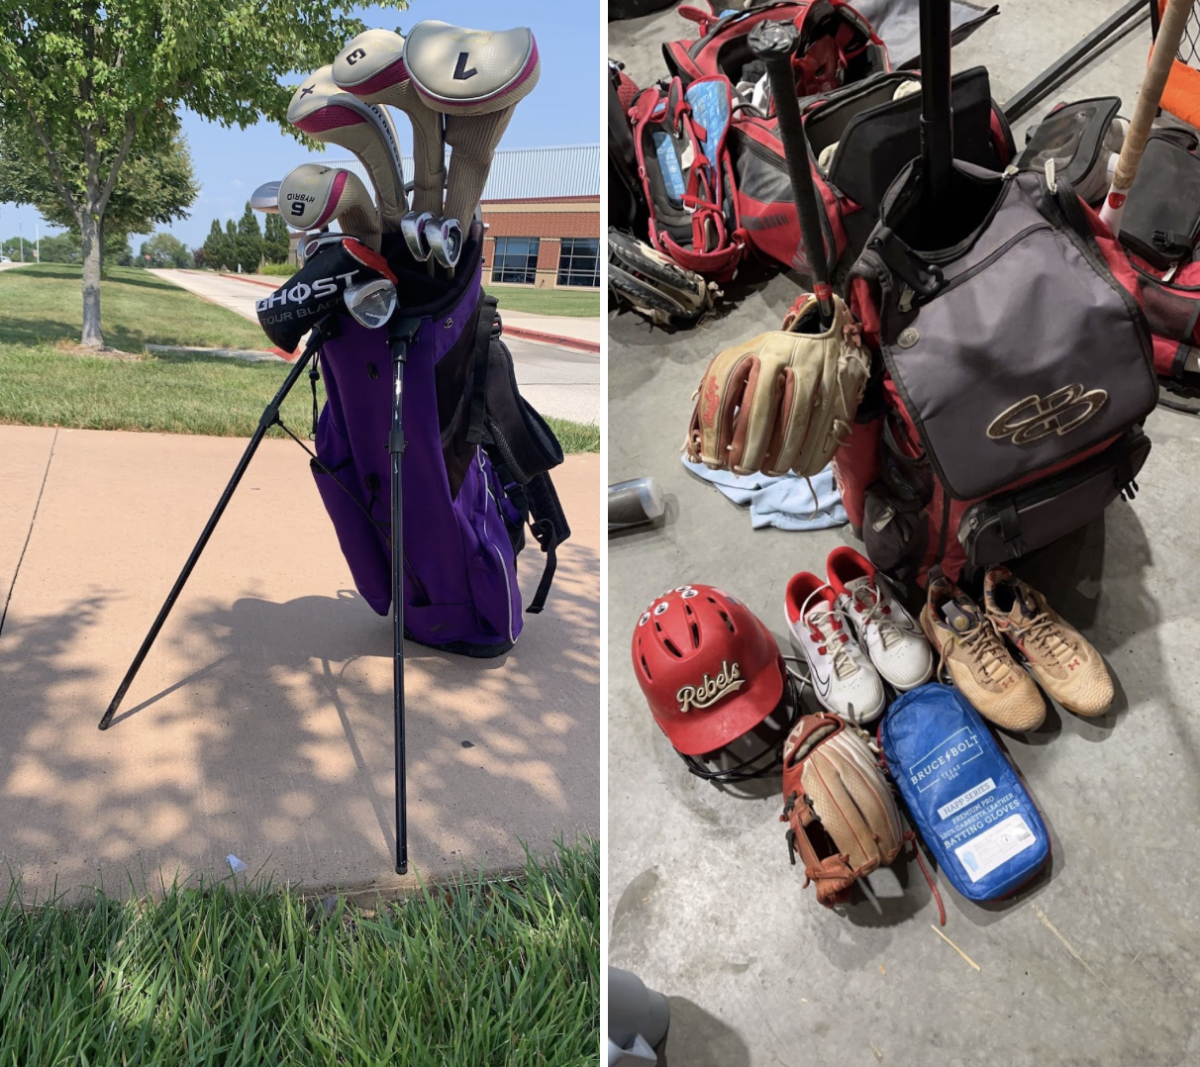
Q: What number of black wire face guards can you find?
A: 1